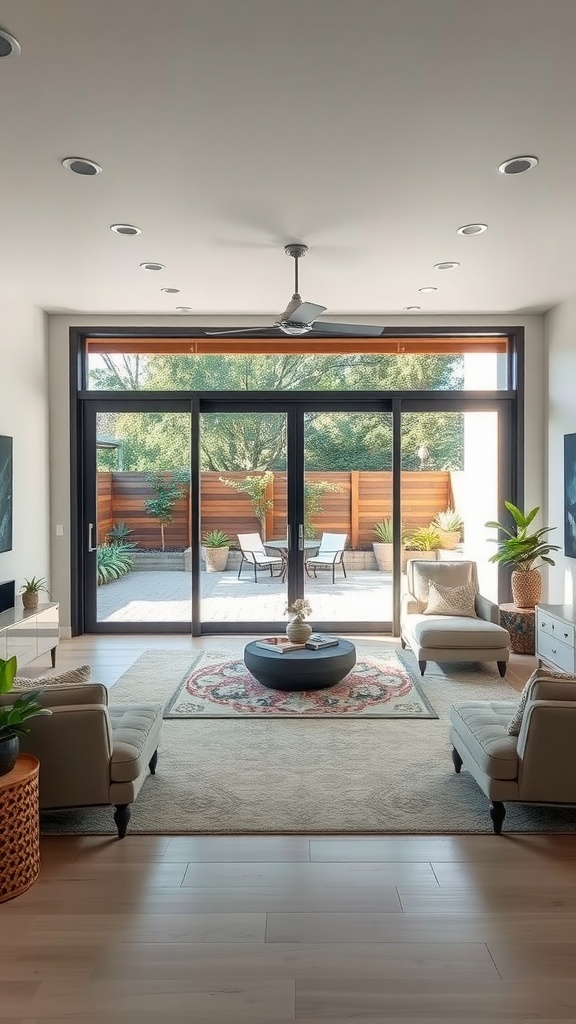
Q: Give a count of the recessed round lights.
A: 11